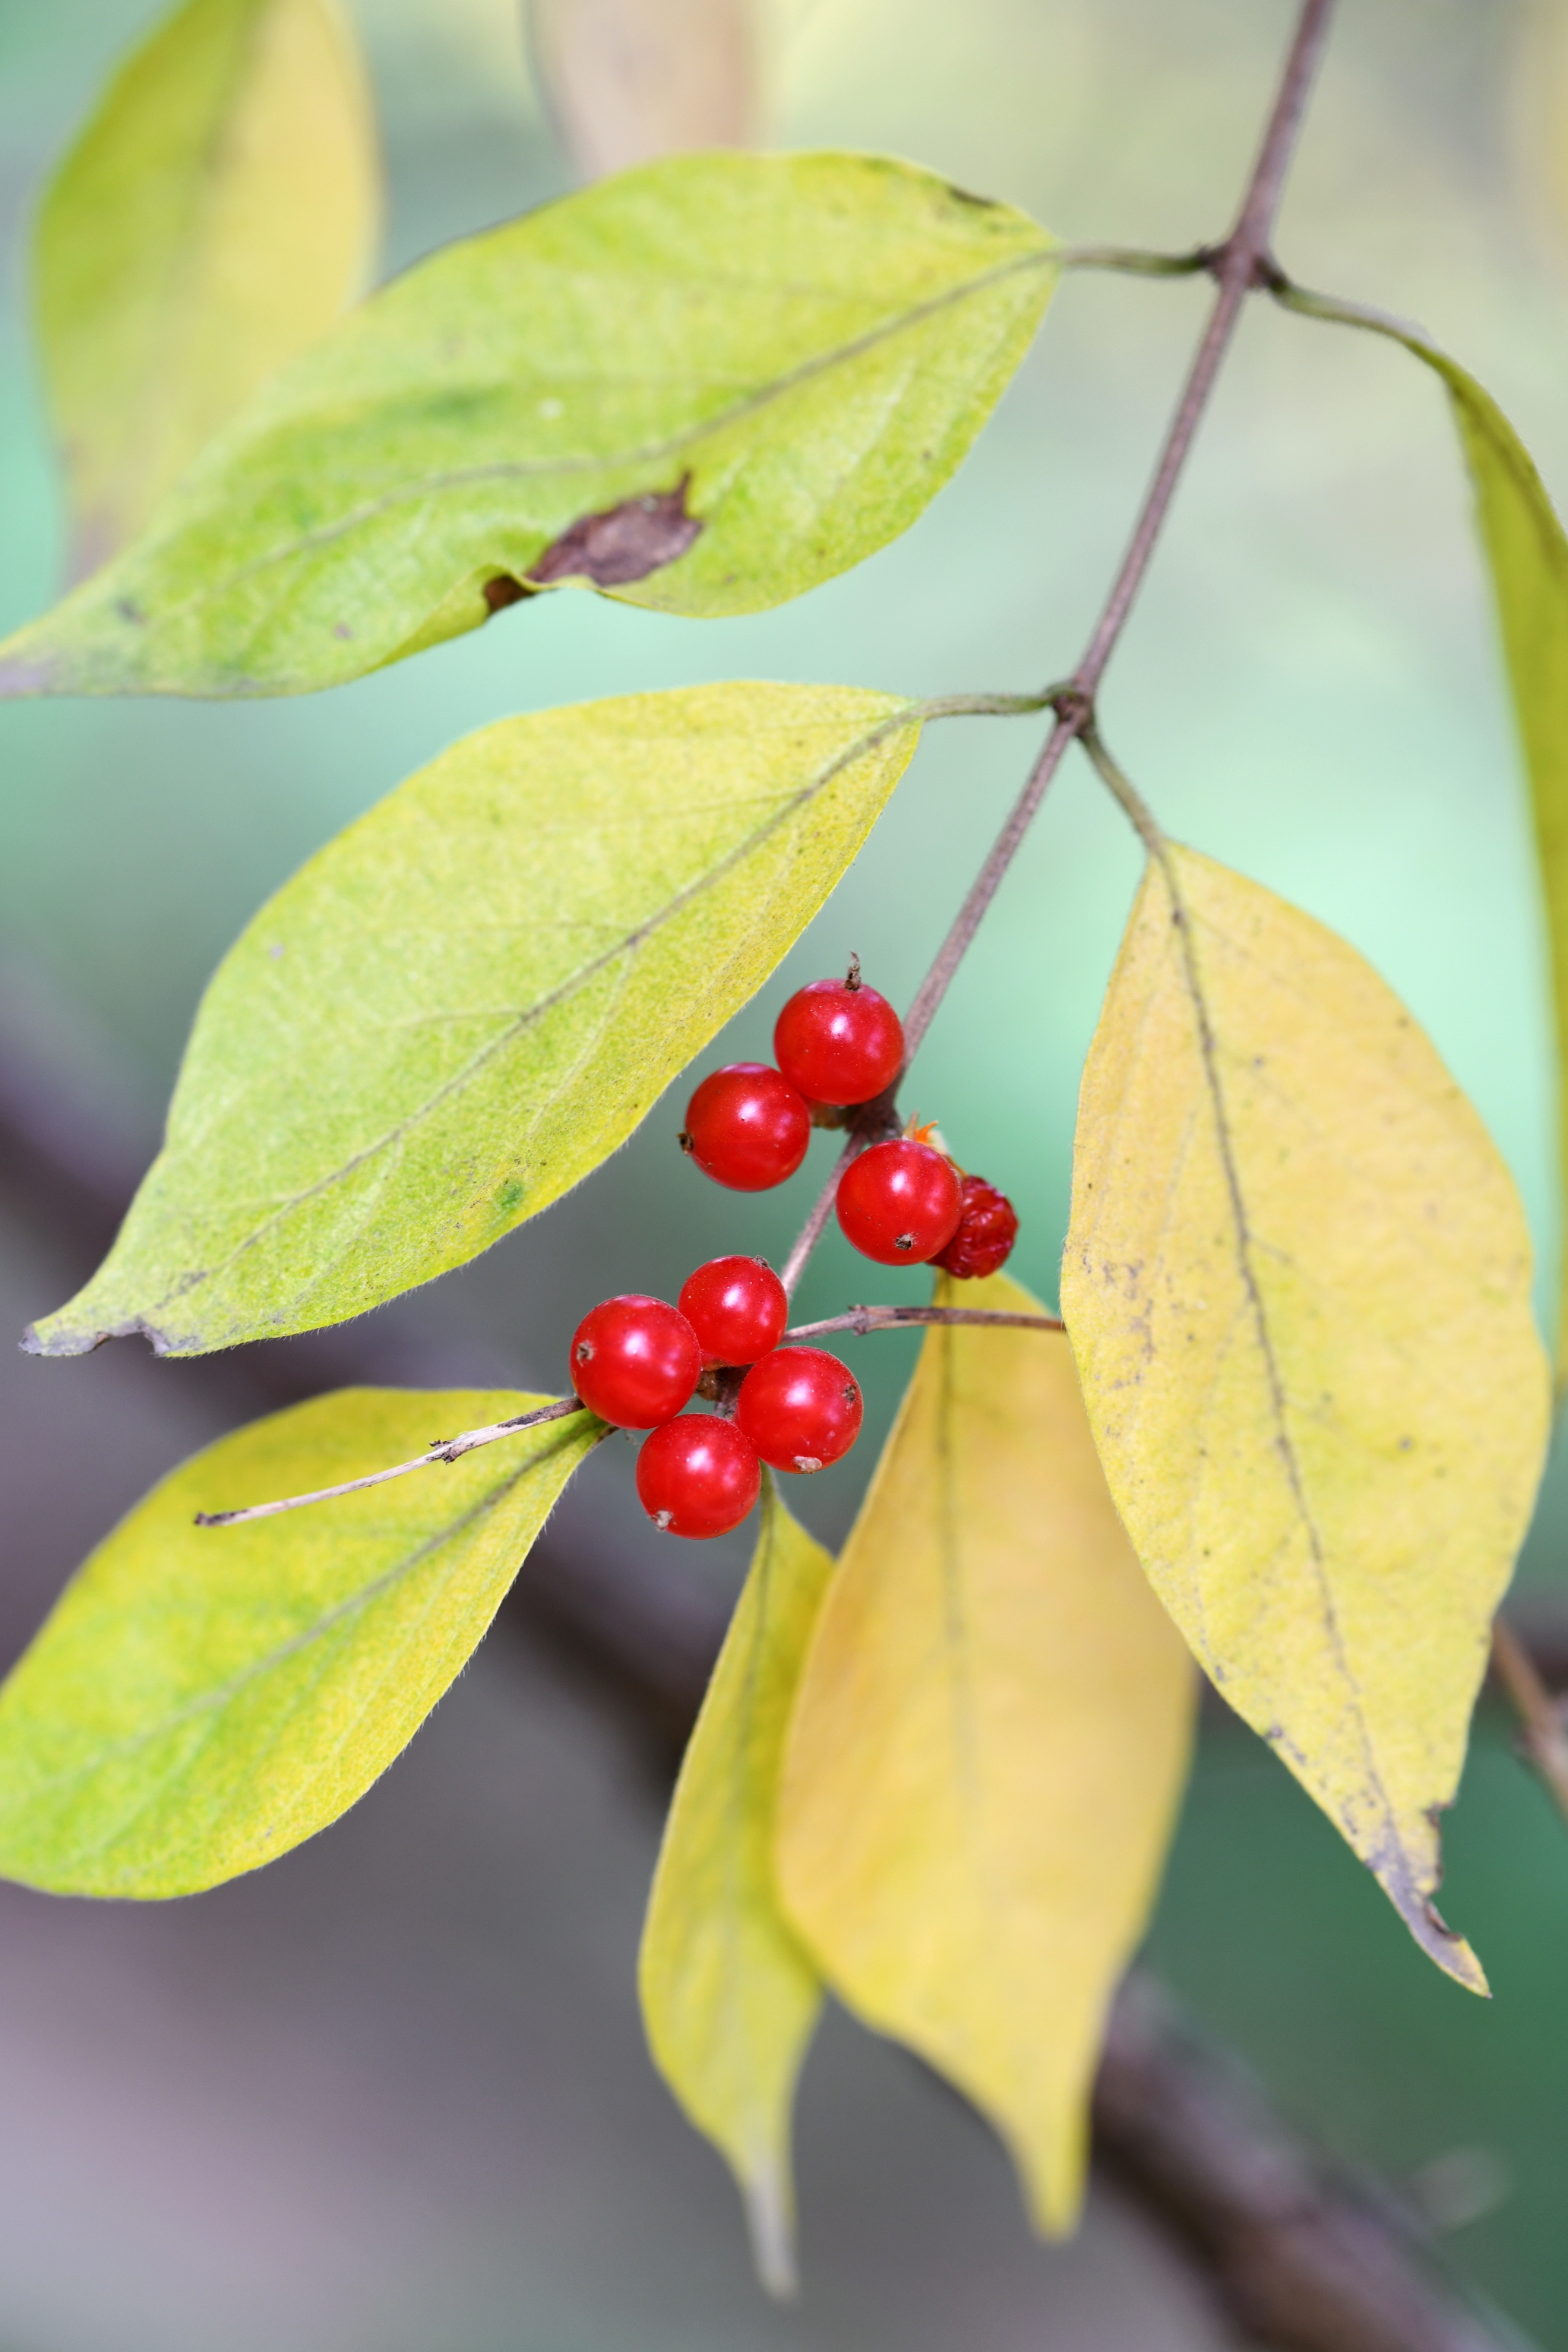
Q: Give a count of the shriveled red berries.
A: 1